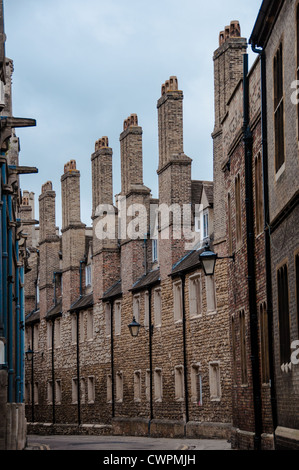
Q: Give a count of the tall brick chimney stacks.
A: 7